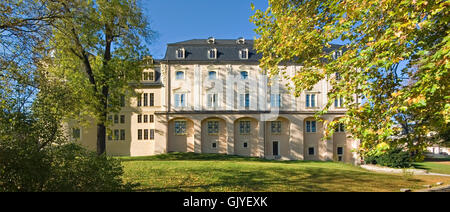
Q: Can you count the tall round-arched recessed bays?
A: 6